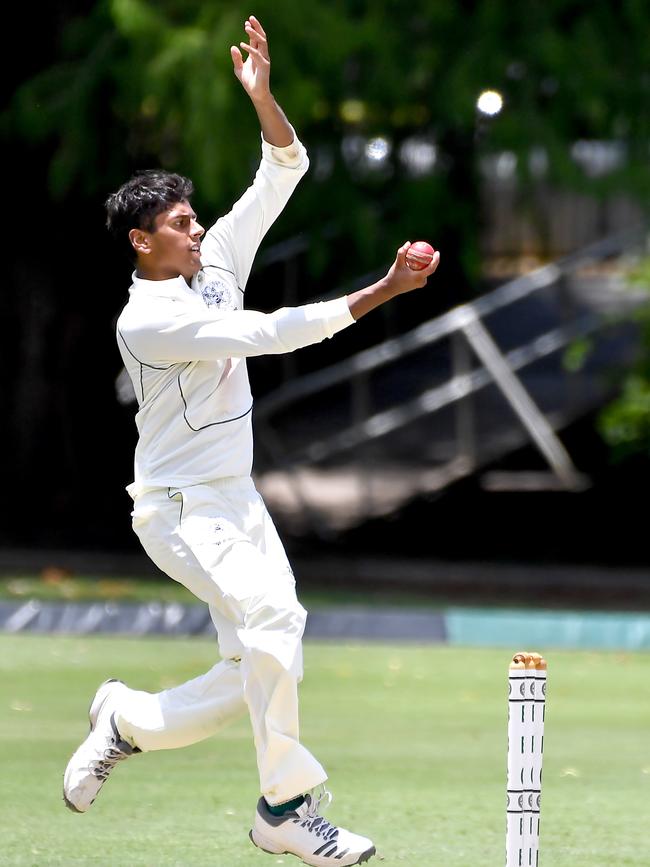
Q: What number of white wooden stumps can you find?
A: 3